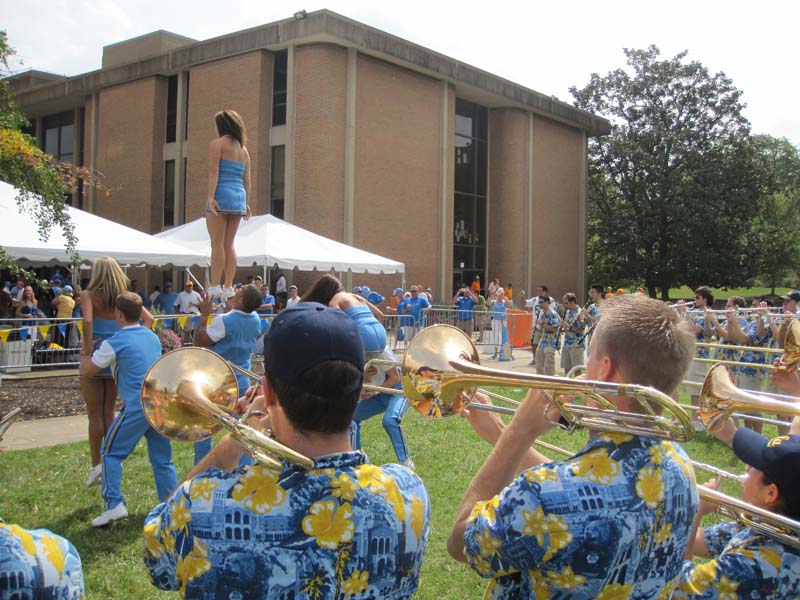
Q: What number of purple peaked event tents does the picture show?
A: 0